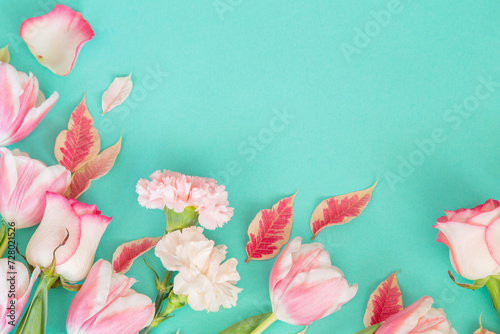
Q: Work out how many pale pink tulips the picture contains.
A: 6